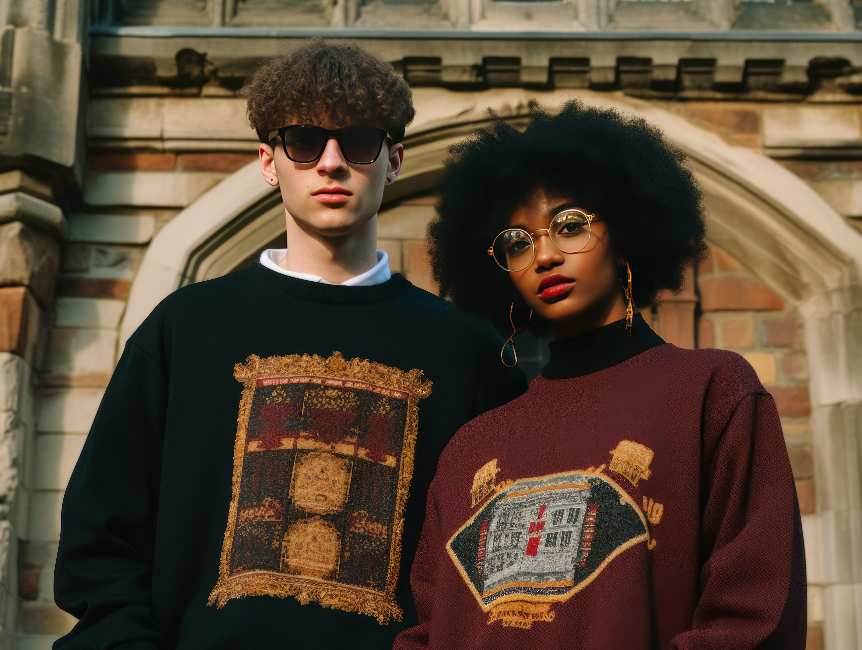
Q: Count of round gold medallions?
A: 2